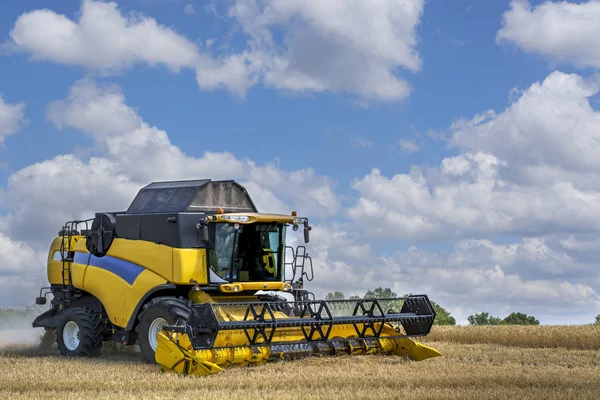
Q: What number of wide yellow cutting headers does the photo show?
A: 1